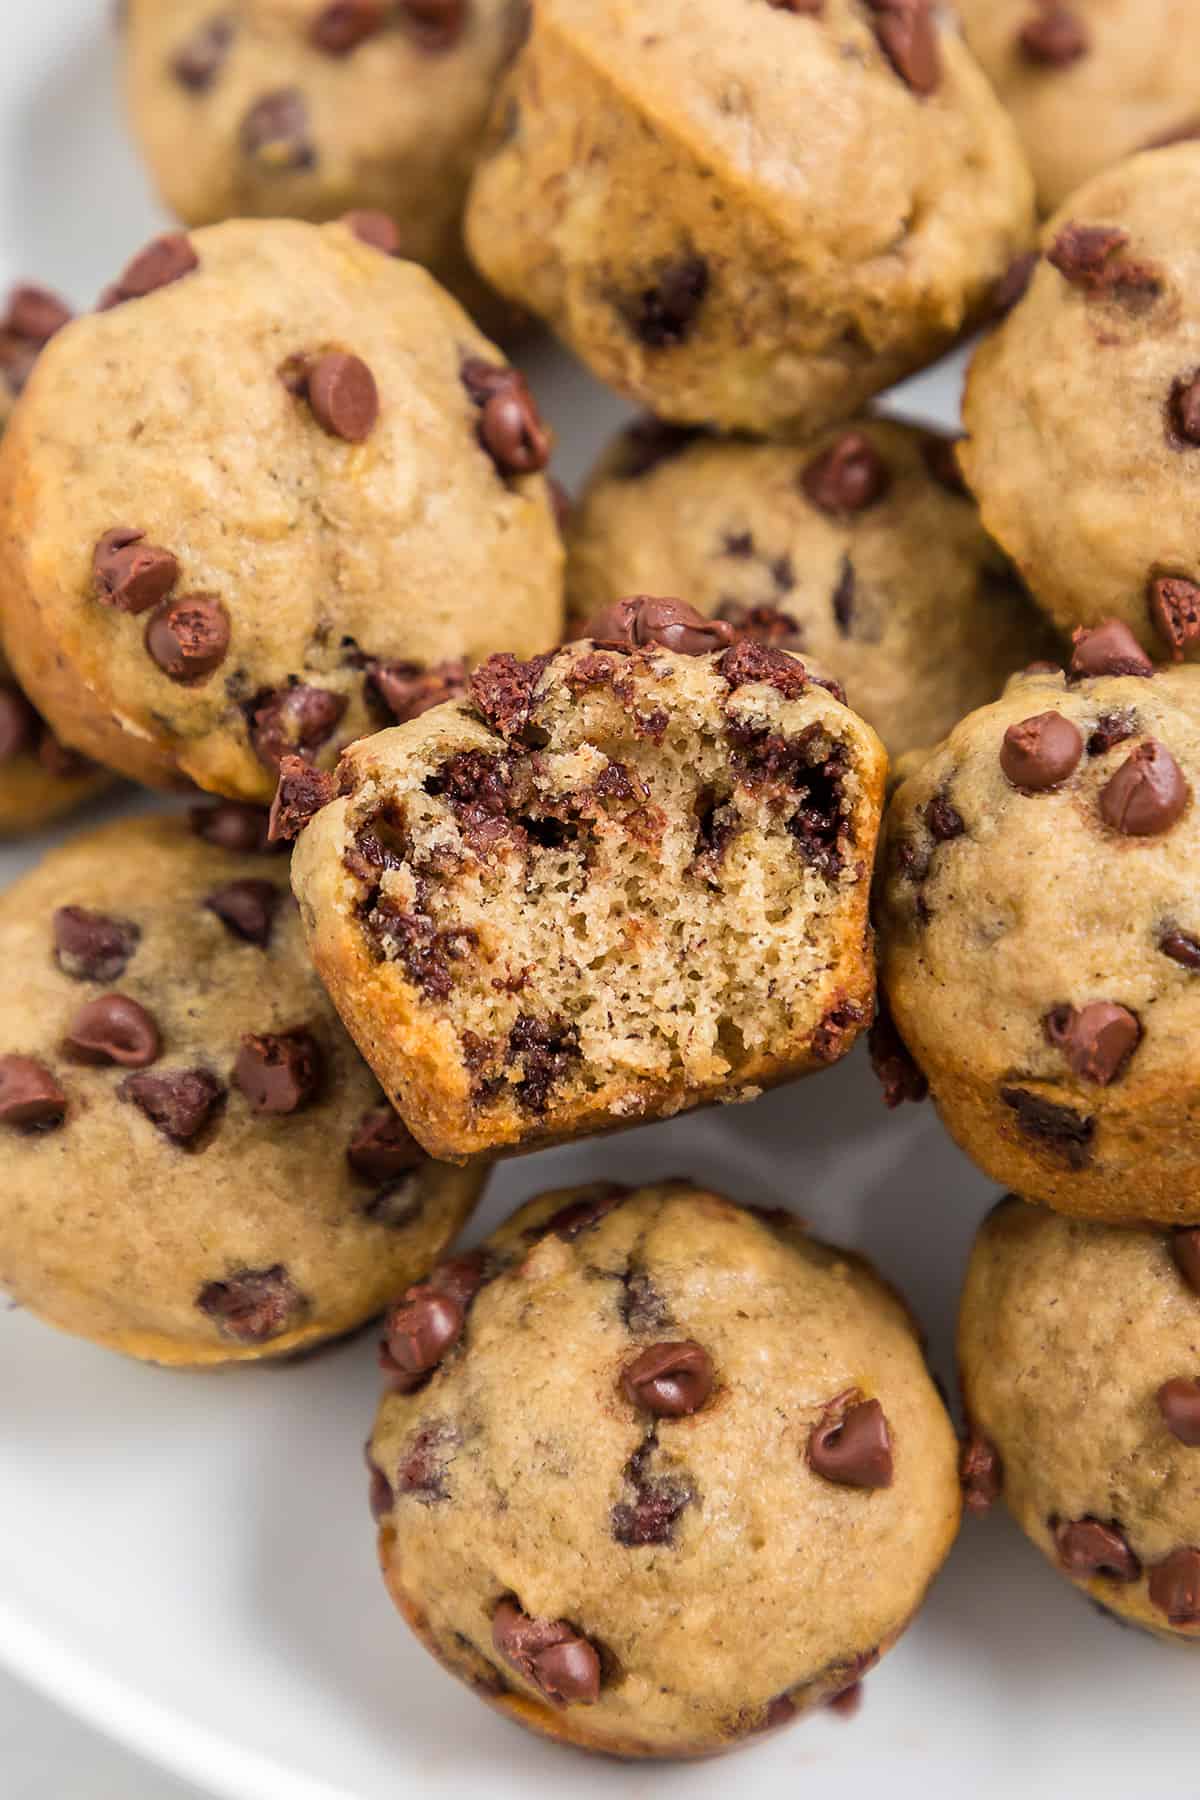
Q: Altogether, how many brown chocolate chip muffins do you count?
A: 12